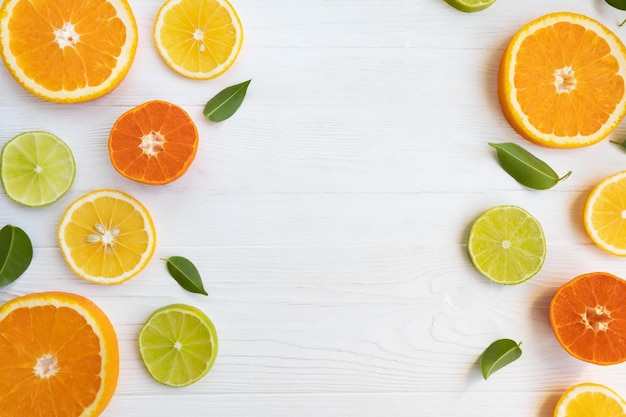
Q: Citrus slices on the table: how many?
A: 13